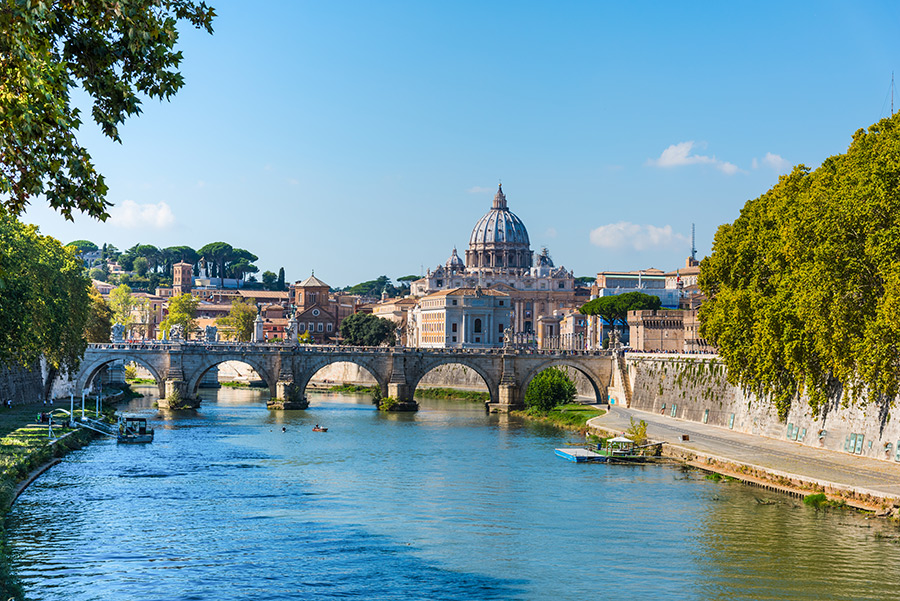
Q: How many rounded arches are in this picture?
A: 5